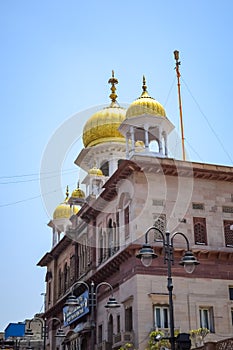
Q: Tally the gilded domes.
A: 5